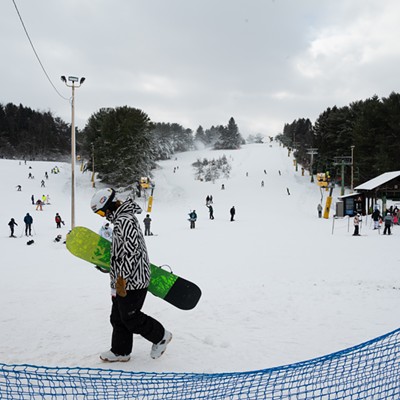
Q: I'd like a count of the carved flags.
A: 0